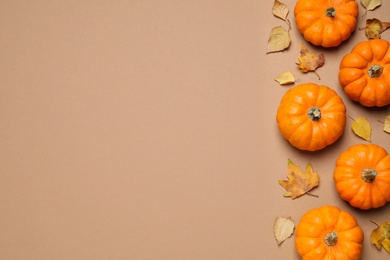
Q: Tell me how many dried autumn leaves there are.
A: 11